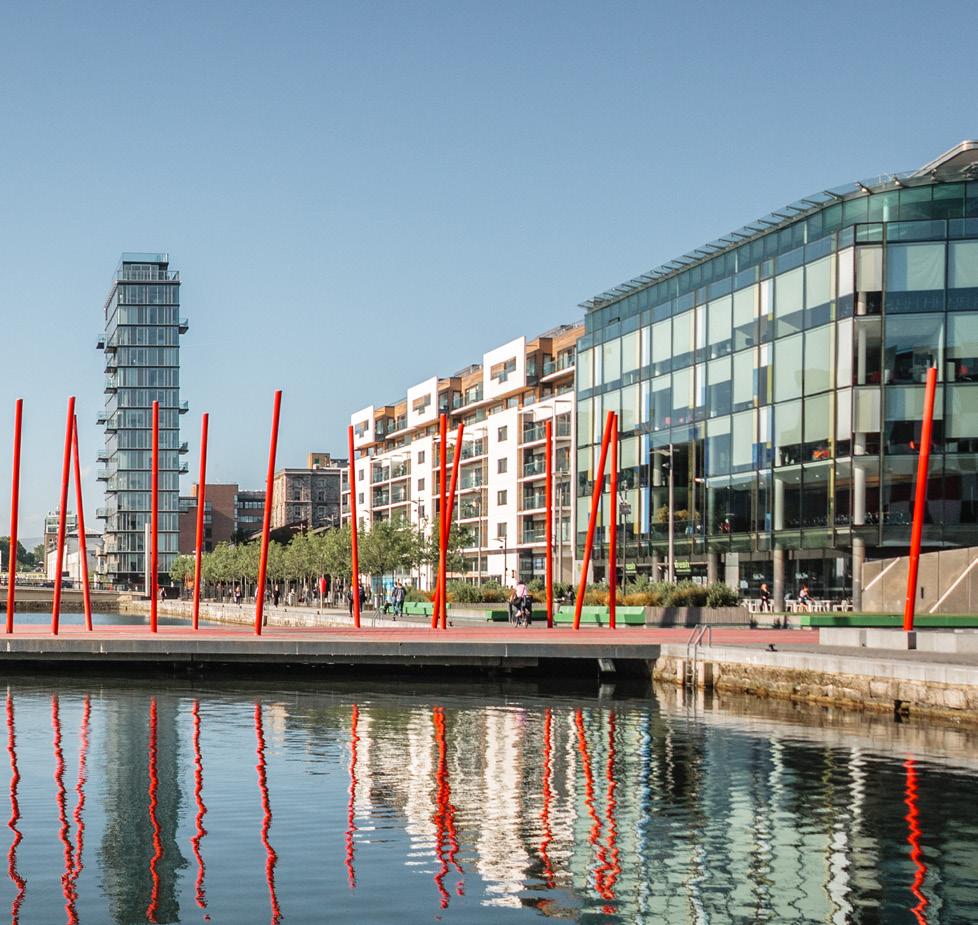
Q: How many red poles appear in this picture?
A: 13